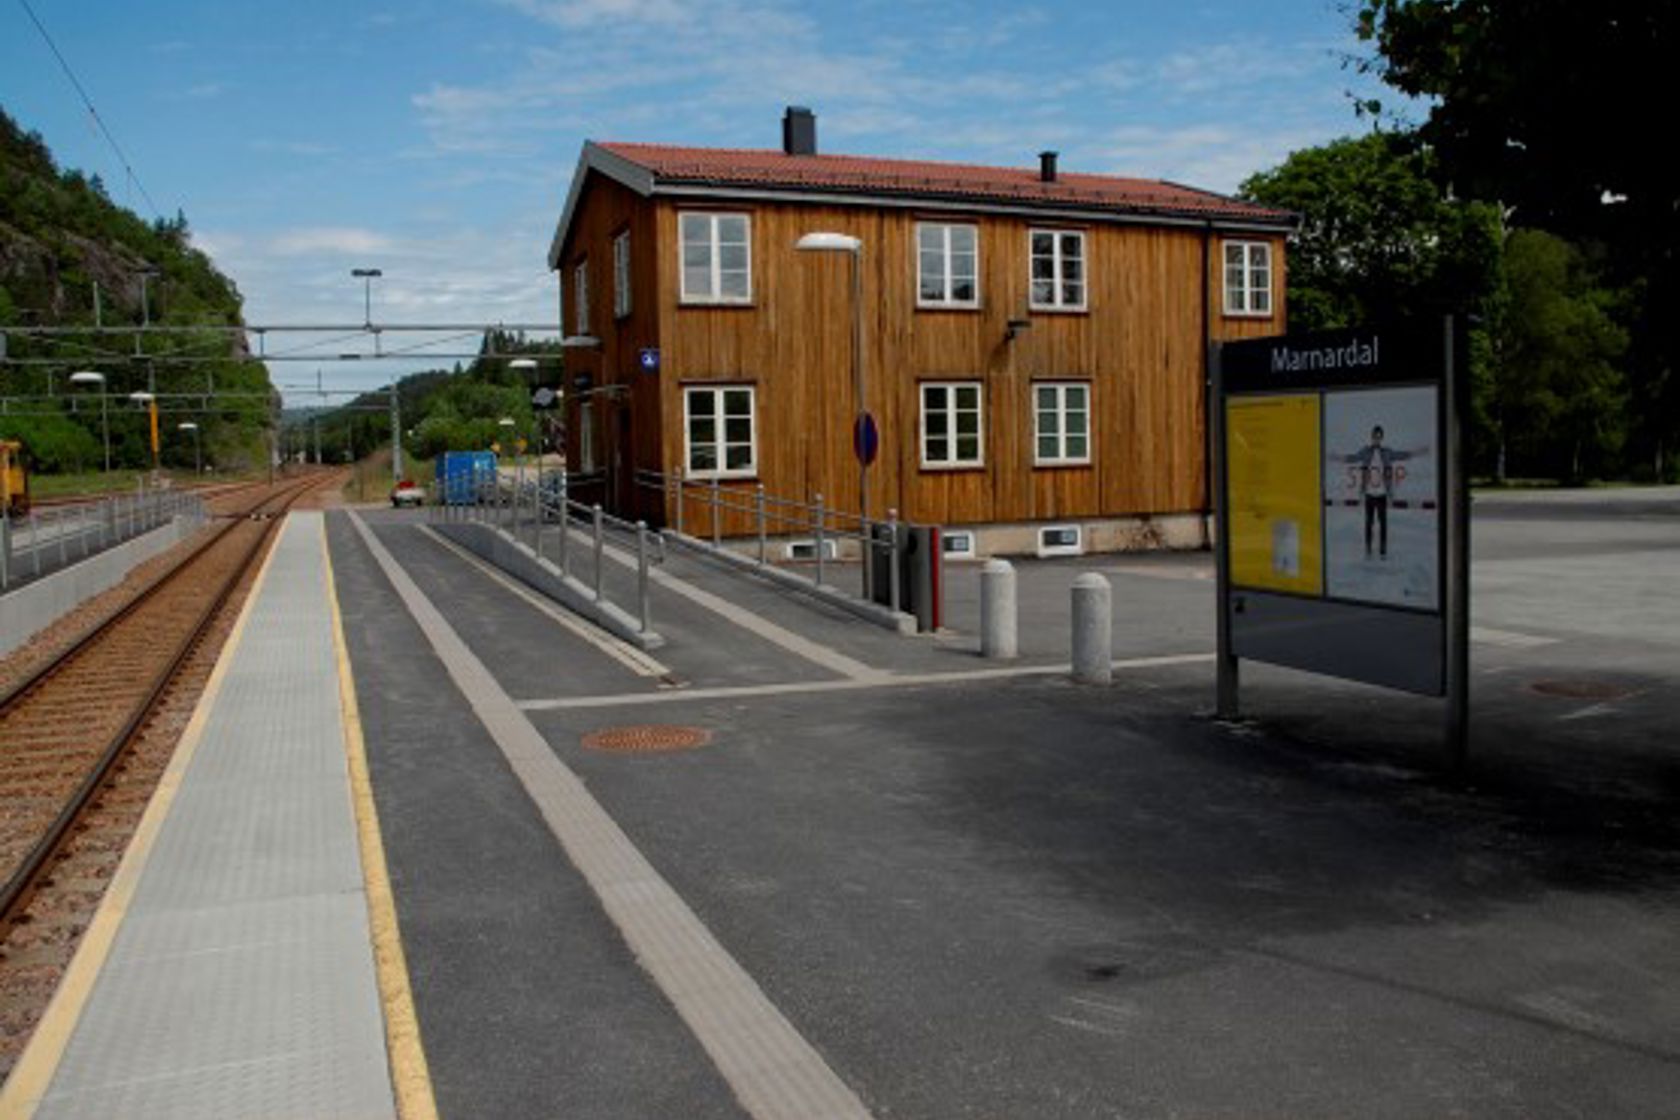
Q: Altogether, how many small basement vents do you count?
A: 3